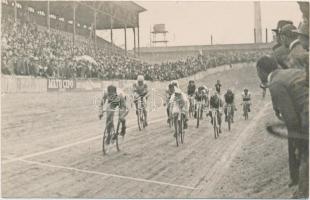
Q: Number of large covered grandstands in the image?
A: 1